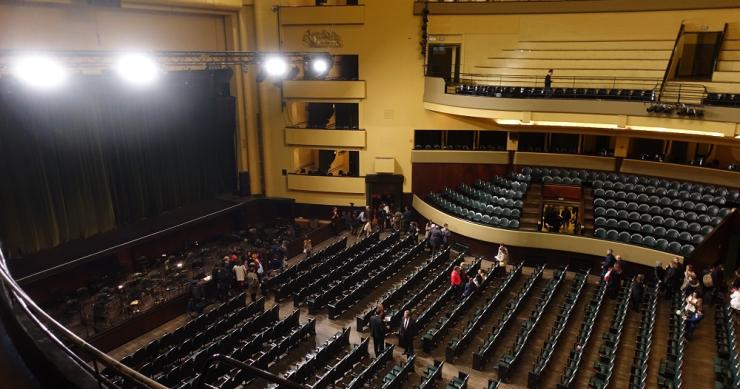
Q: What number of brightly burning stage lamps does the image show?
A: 4